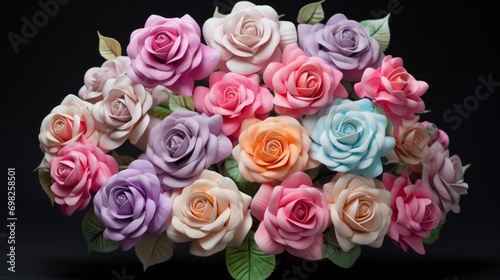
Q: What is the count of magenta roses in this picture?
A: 1